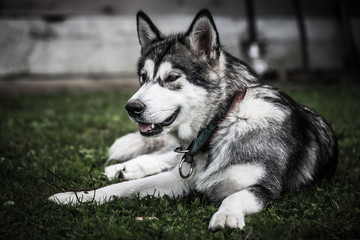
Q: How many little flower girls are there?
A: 0